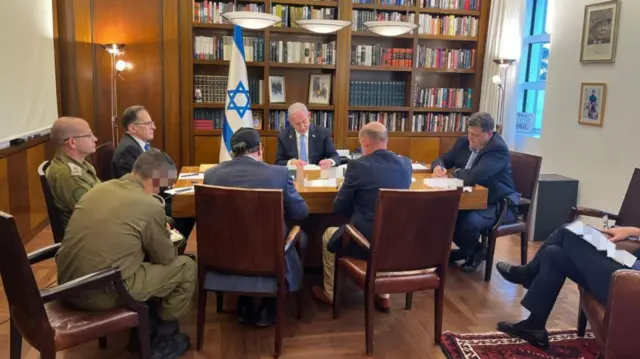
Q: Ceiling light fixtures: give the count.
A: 3